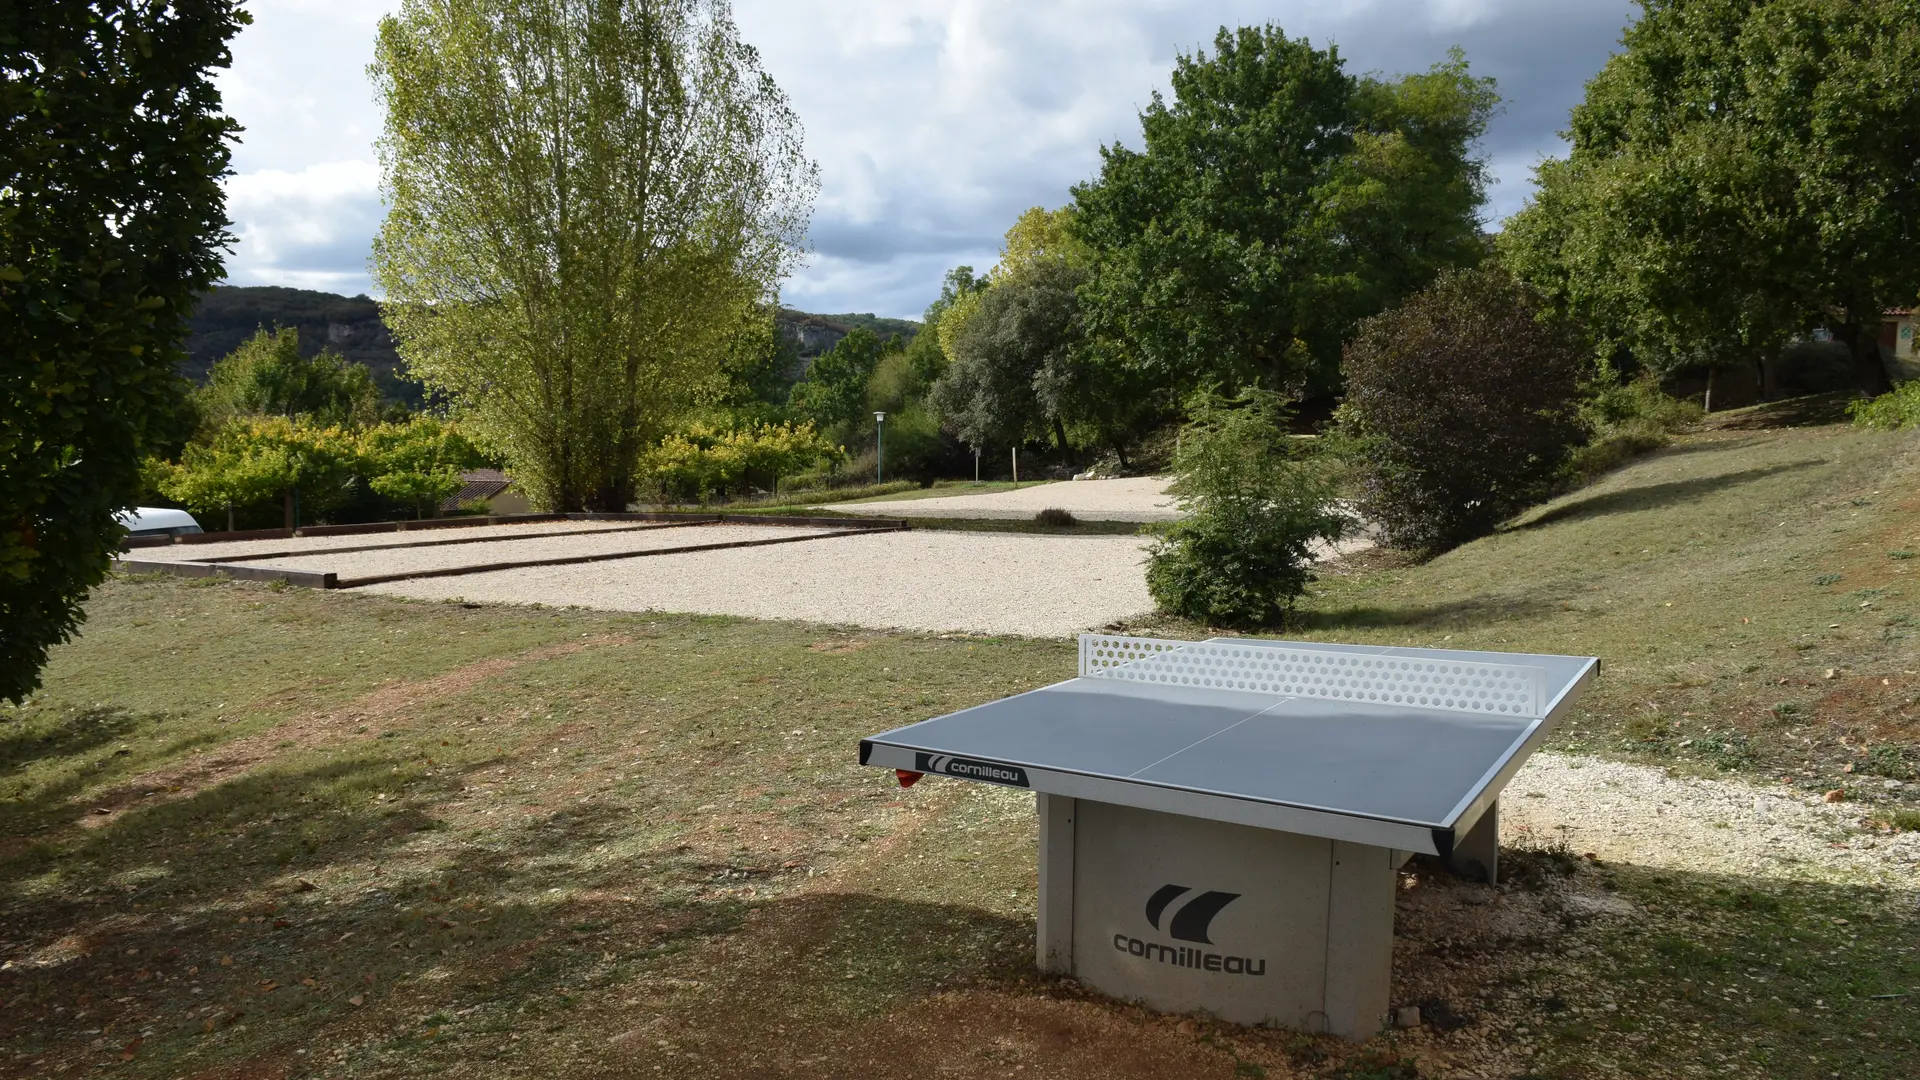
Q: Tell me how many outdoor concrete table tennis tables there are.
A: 1